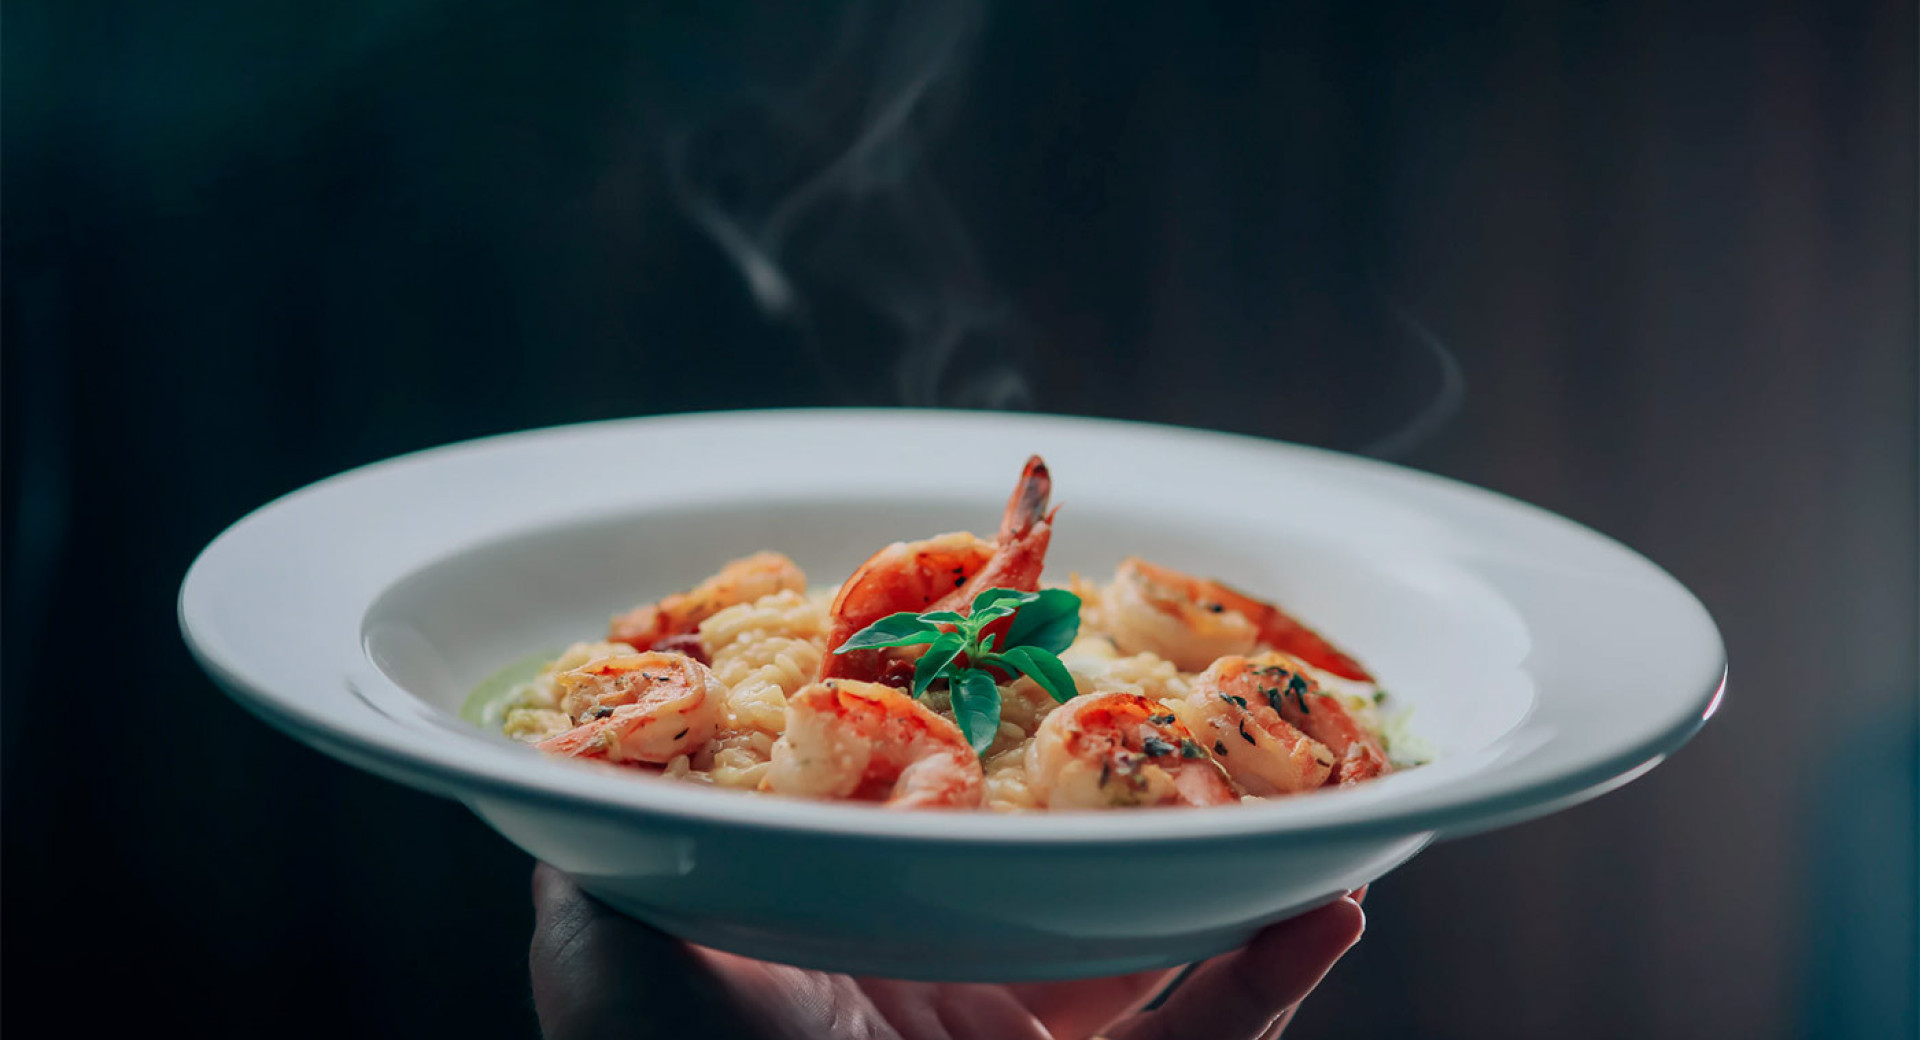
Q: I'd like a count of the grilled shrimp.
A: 7